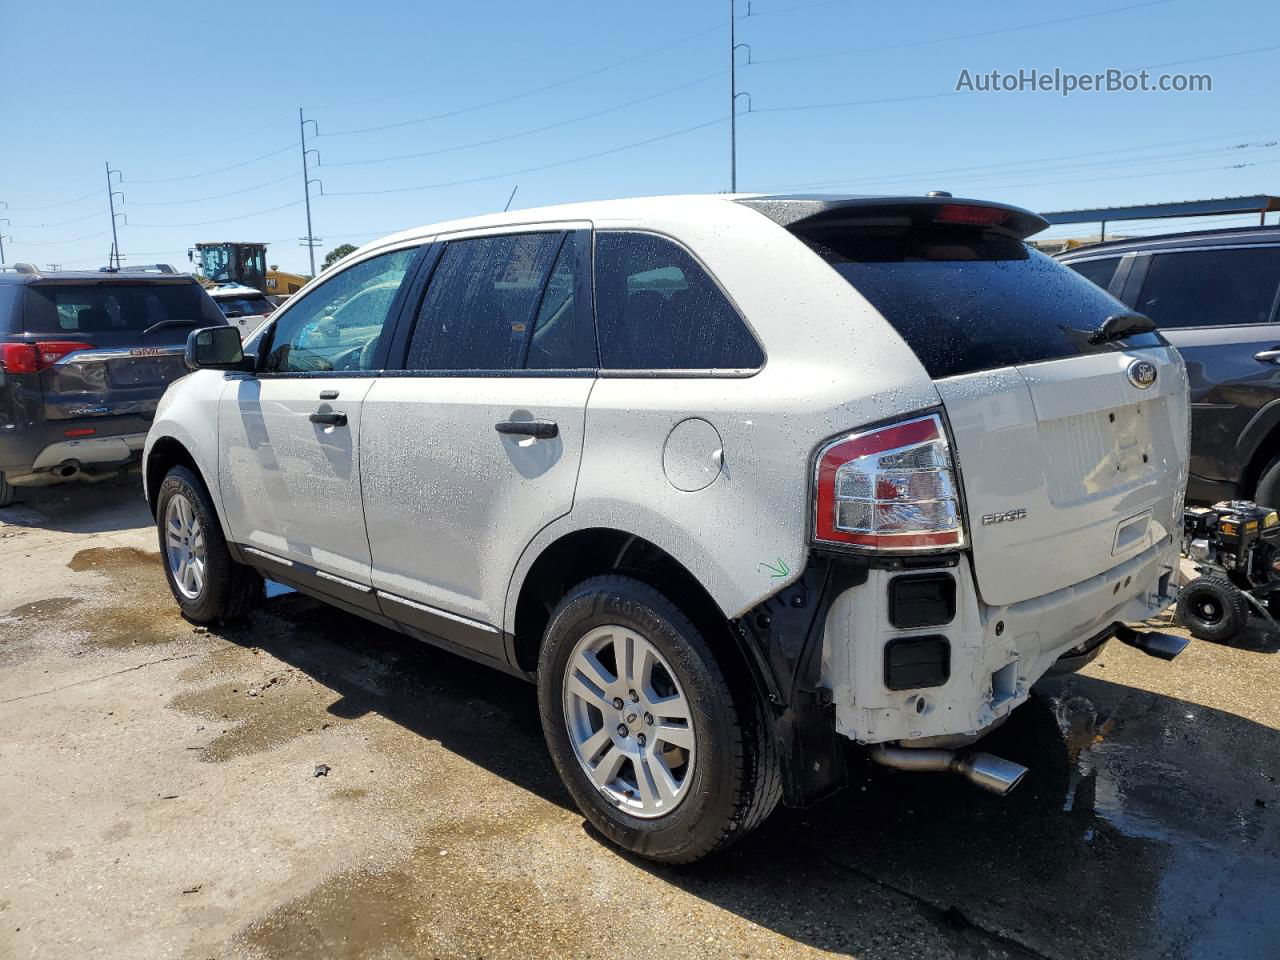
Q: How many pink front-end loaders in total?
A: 0